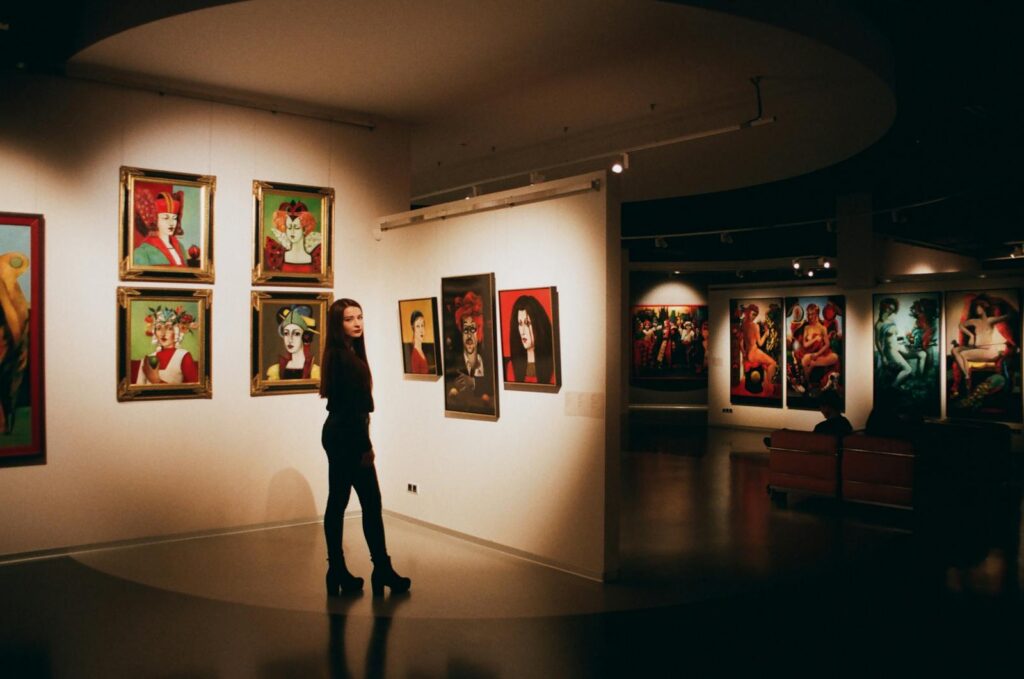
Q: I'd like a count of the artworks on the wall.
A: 13